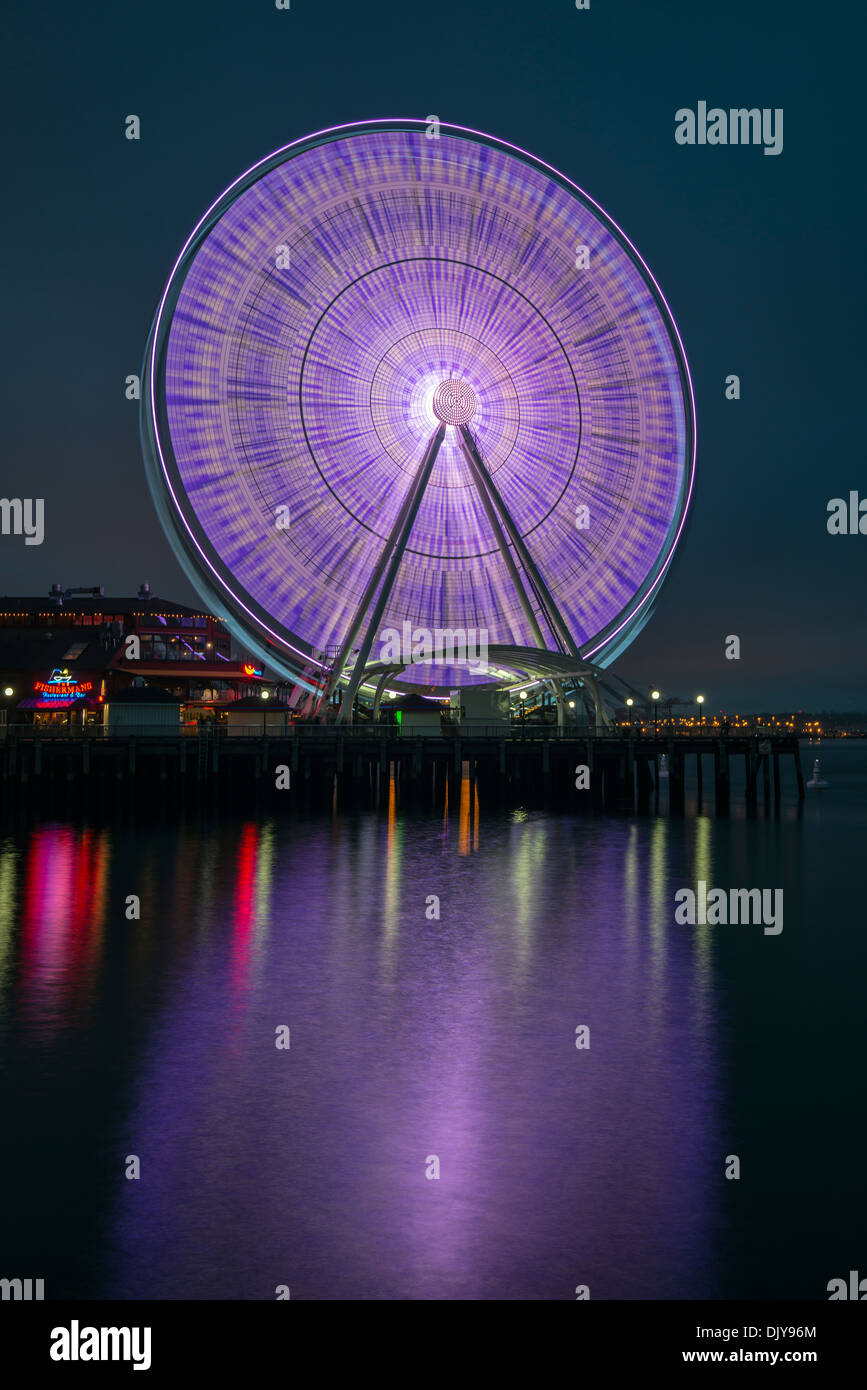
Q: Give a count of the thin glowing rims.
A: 1